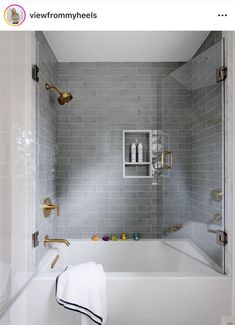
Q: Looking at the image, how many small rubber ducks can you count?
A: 5